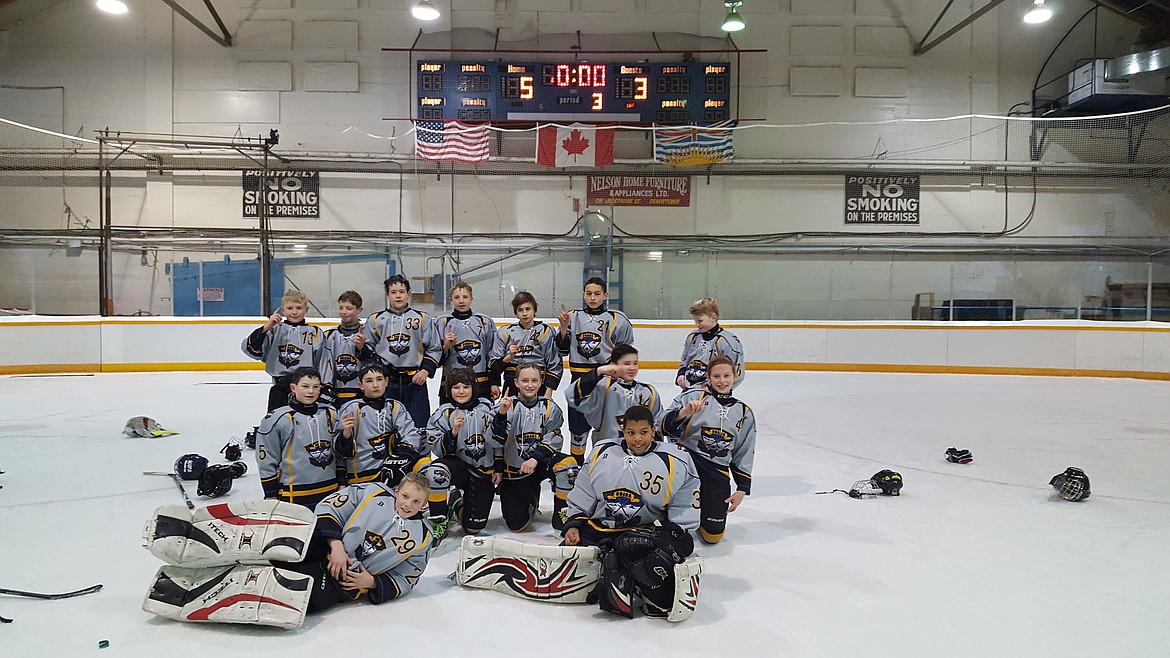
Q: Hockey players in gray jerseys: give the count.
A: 15